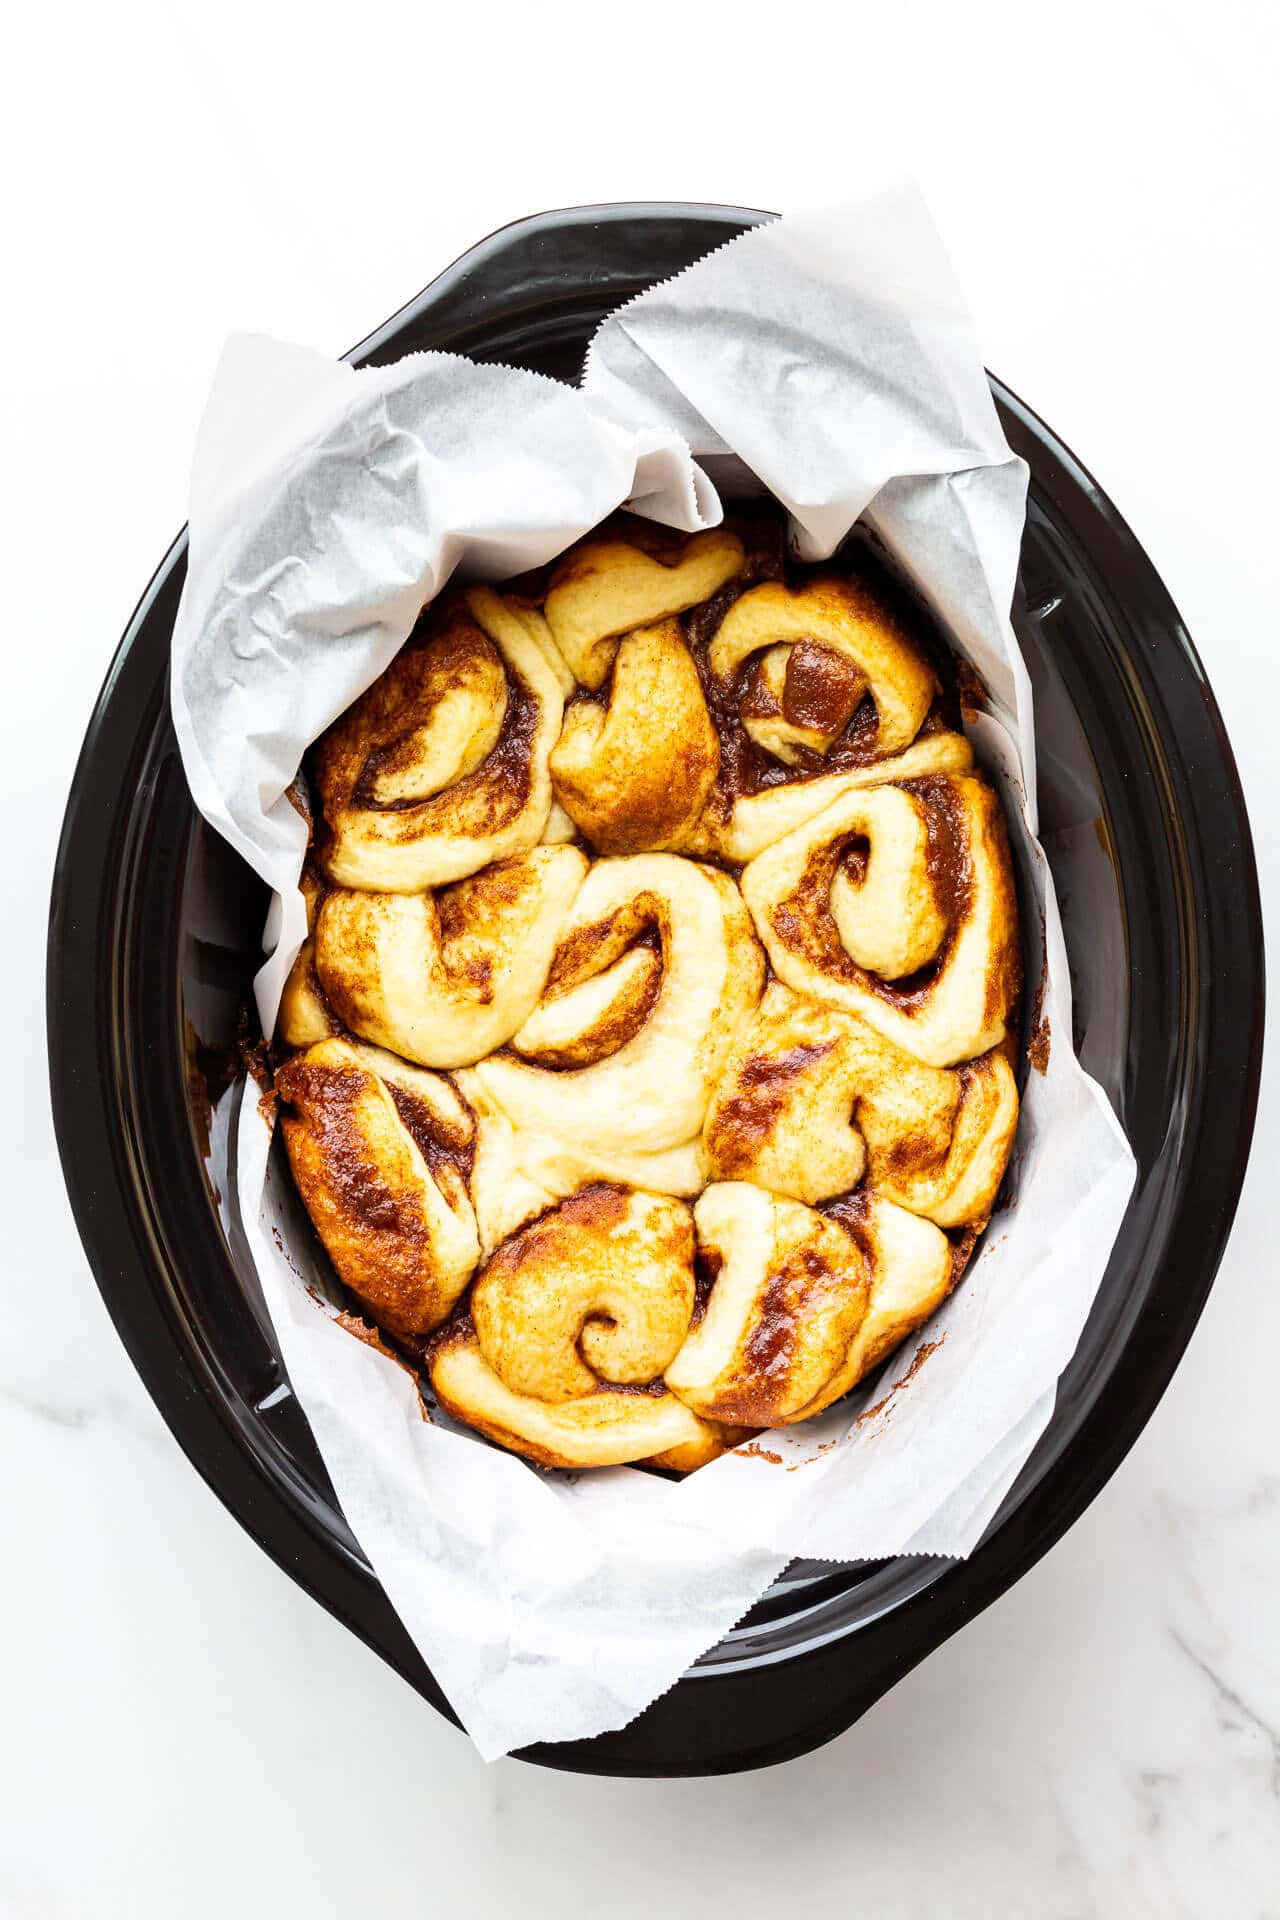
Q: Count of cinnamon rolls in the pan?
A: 10